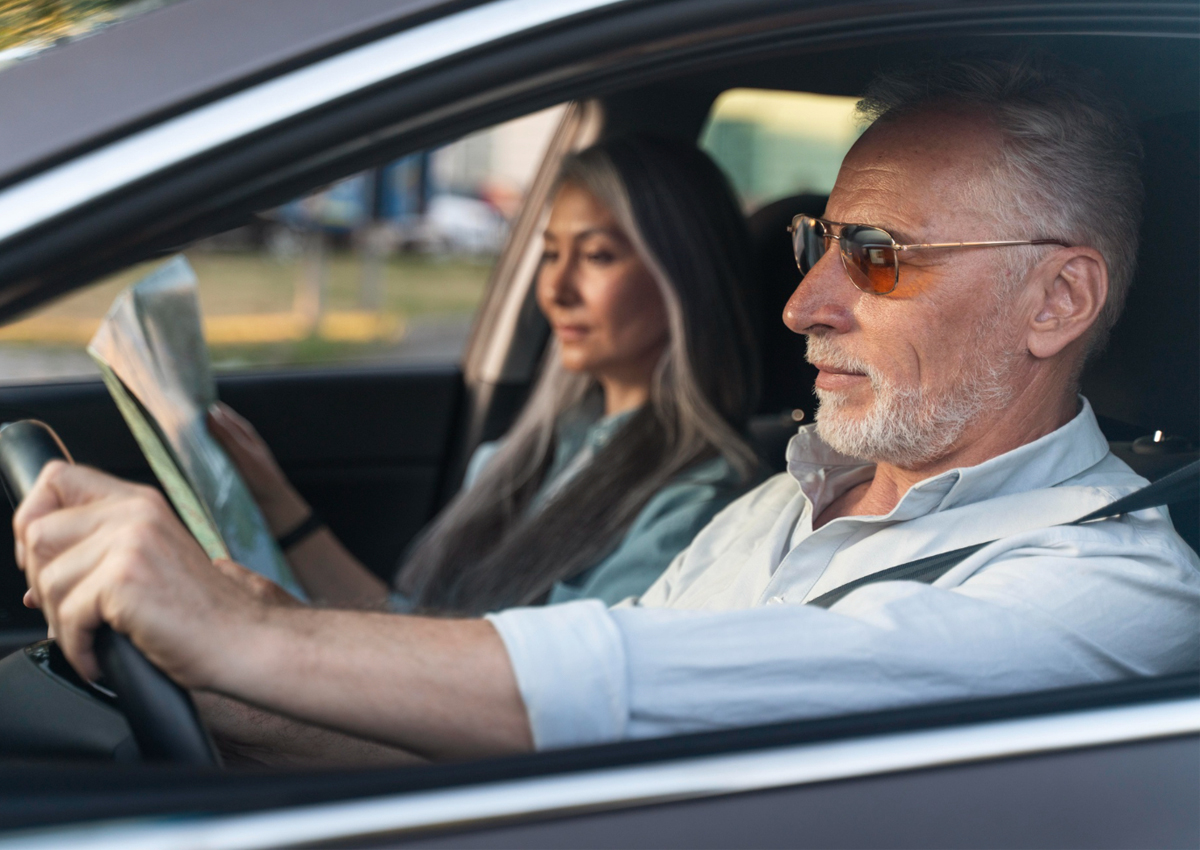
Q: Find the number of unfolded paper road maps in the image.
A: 1